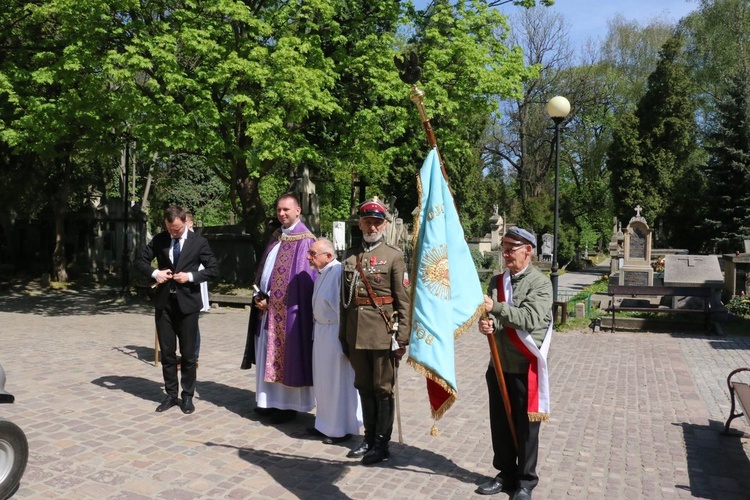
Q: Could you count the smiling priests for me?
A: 1